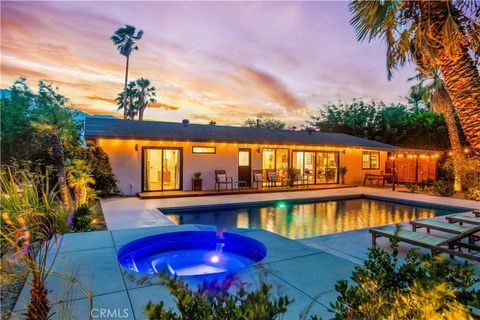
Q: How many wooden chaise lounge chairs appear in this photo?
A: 4